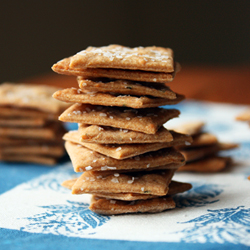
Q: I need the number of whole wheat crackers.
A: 11